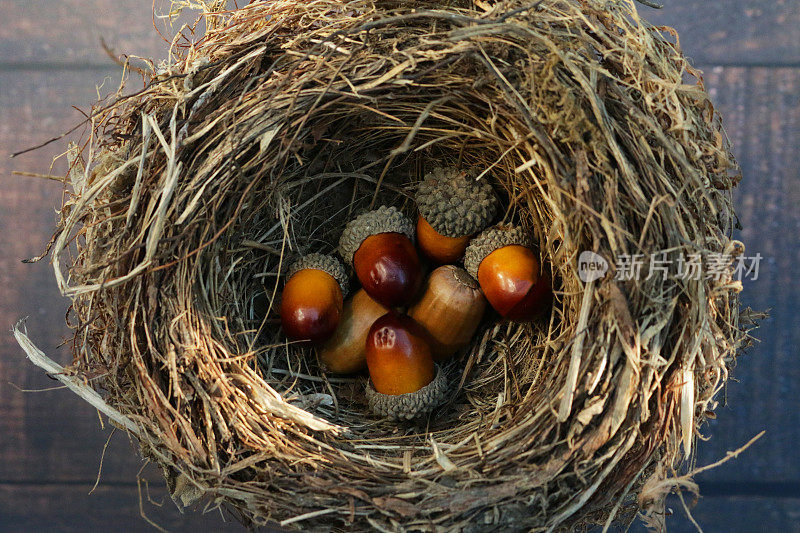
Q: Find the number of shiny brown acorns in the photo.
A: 7